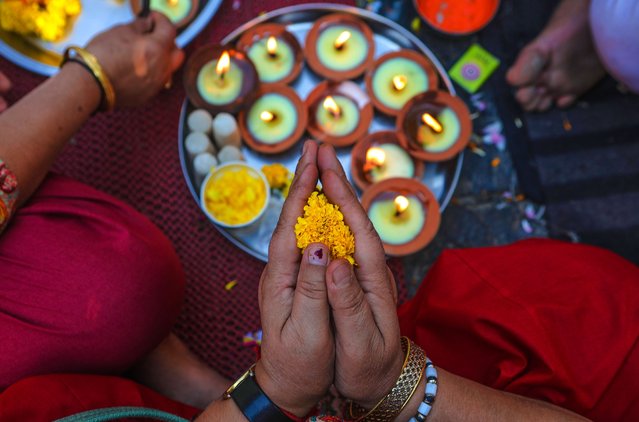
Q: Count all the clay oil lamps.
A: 10